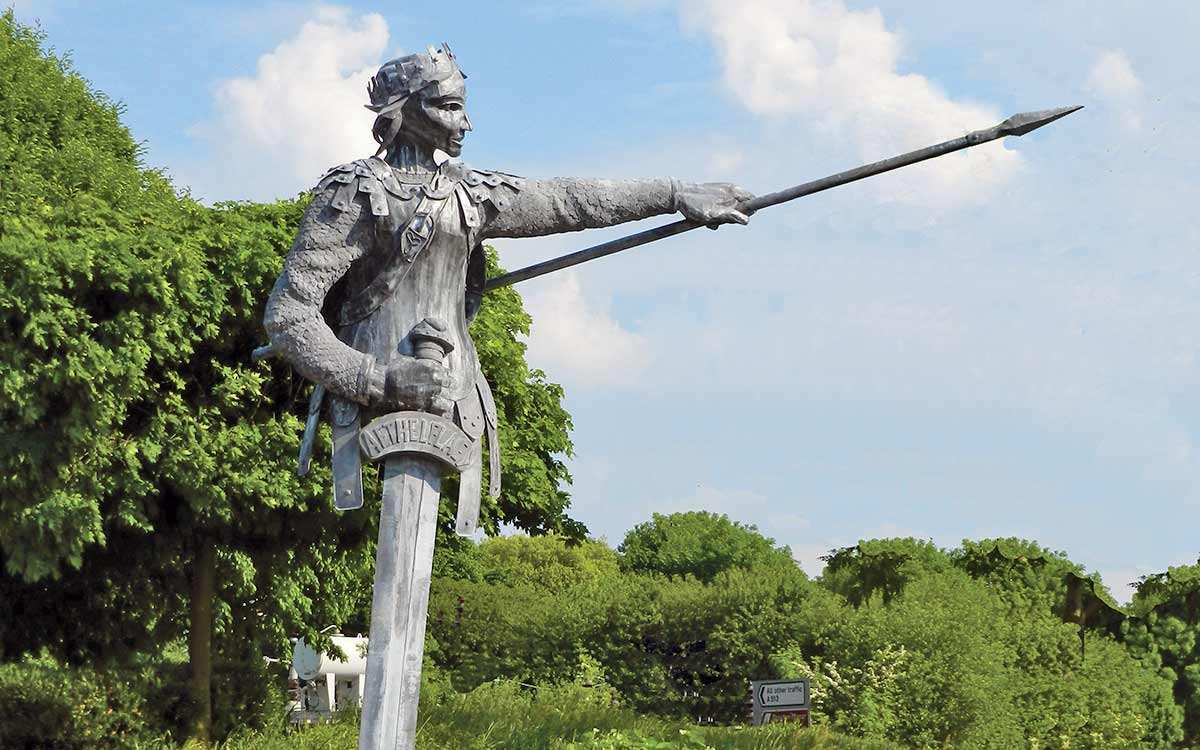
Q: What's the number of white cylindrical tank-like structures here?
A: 1